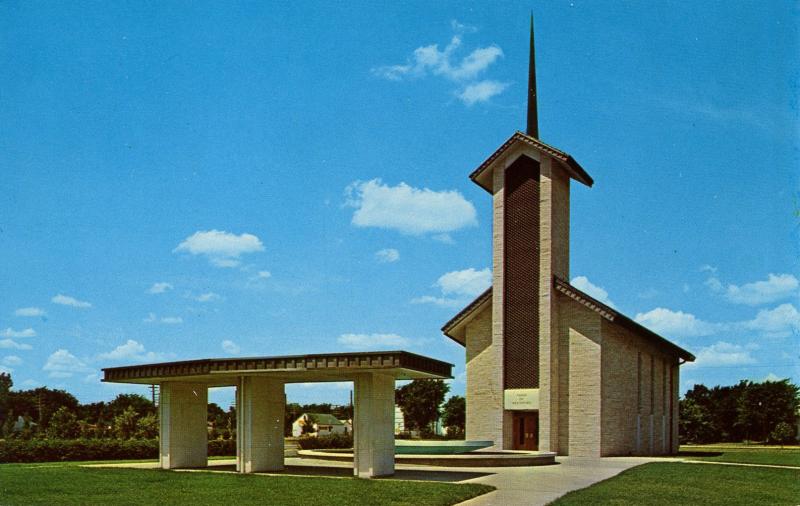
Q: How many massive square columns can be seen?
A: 3